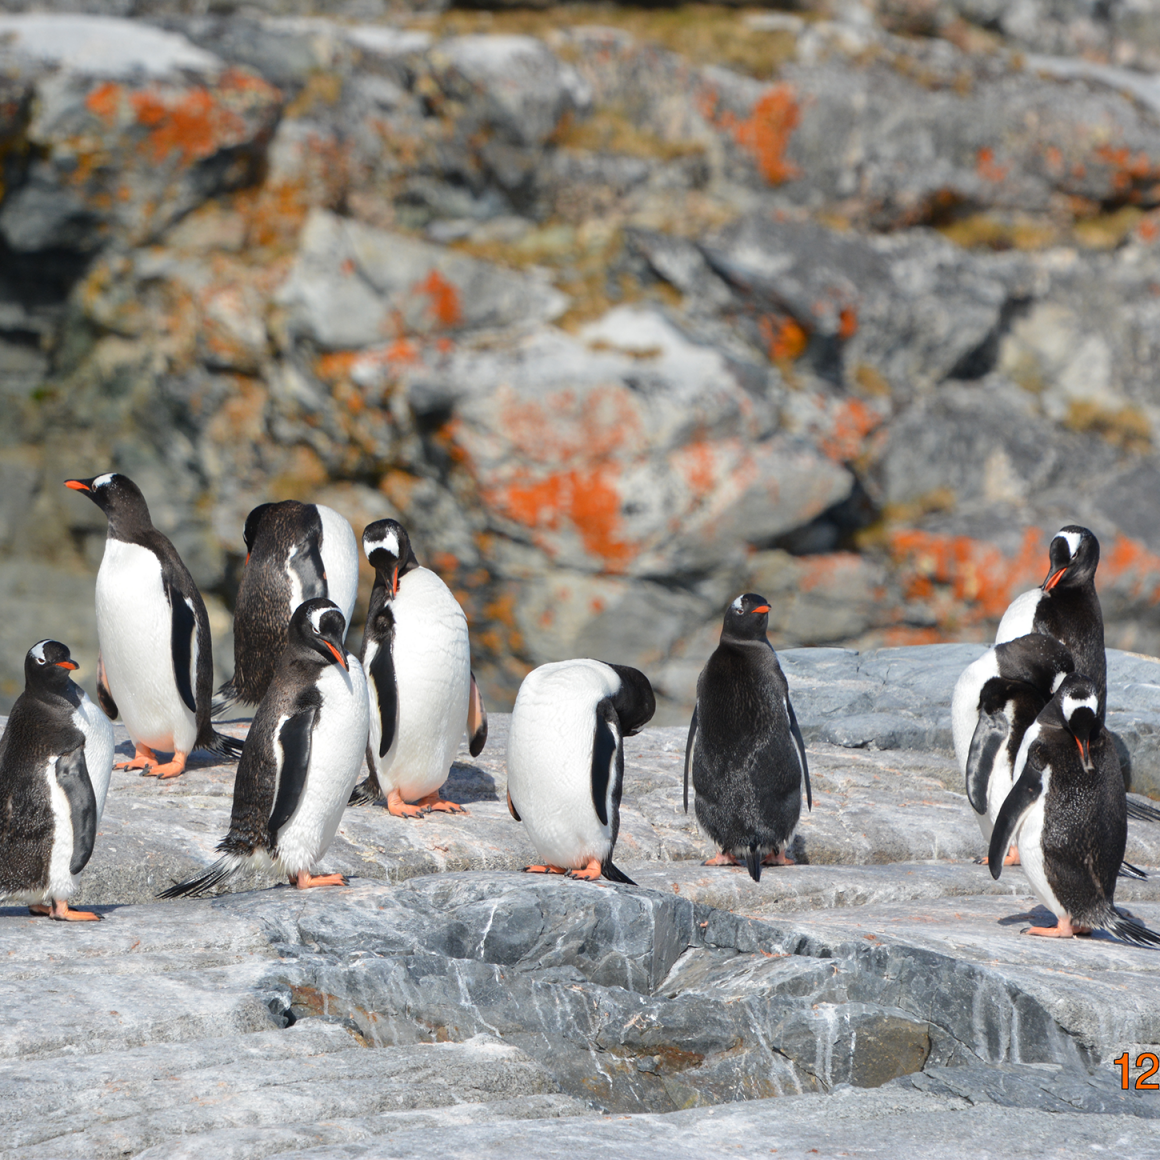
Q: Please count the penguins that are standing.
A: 10